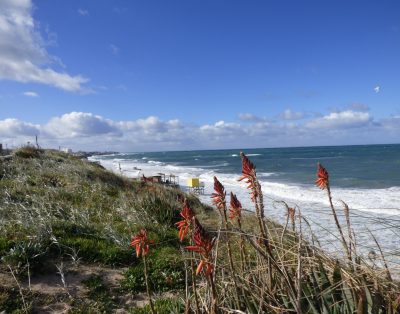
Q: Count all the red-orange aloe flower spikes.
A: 7